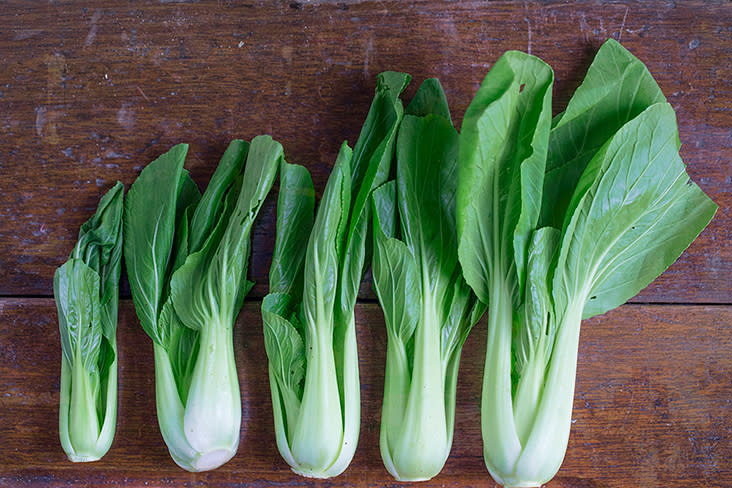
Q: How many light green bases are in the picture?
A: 5